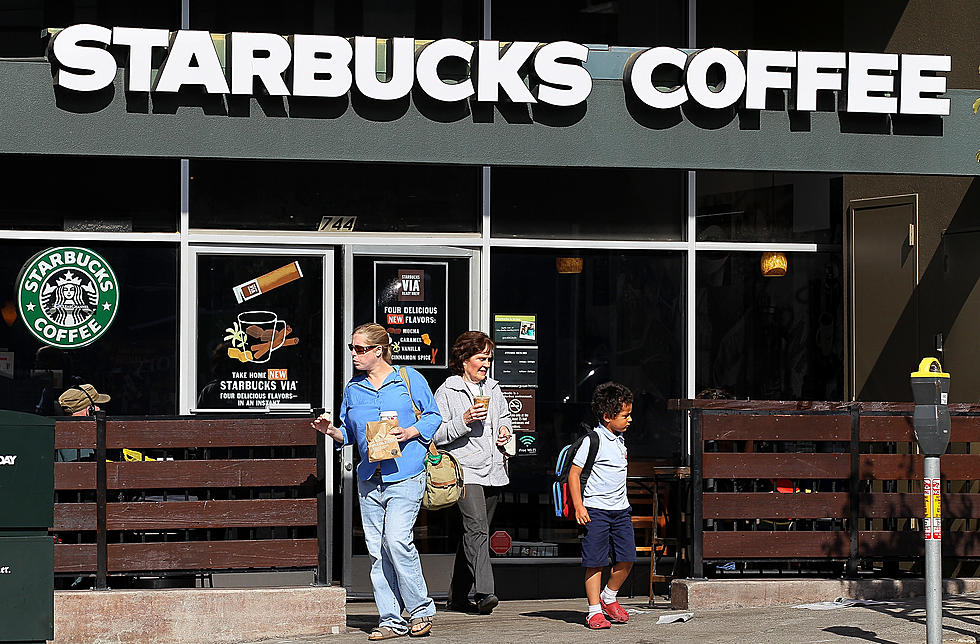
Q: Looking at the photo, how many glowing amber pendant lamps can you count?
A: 2